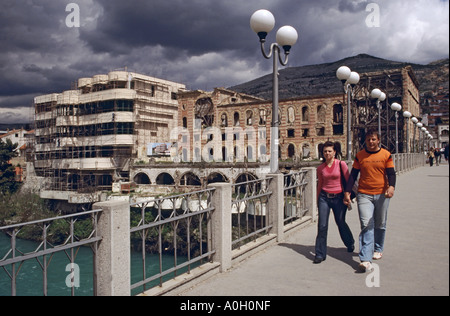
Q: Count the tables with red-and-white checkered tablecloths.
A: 0